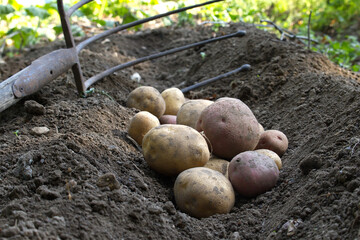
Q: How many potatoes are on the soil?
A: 13